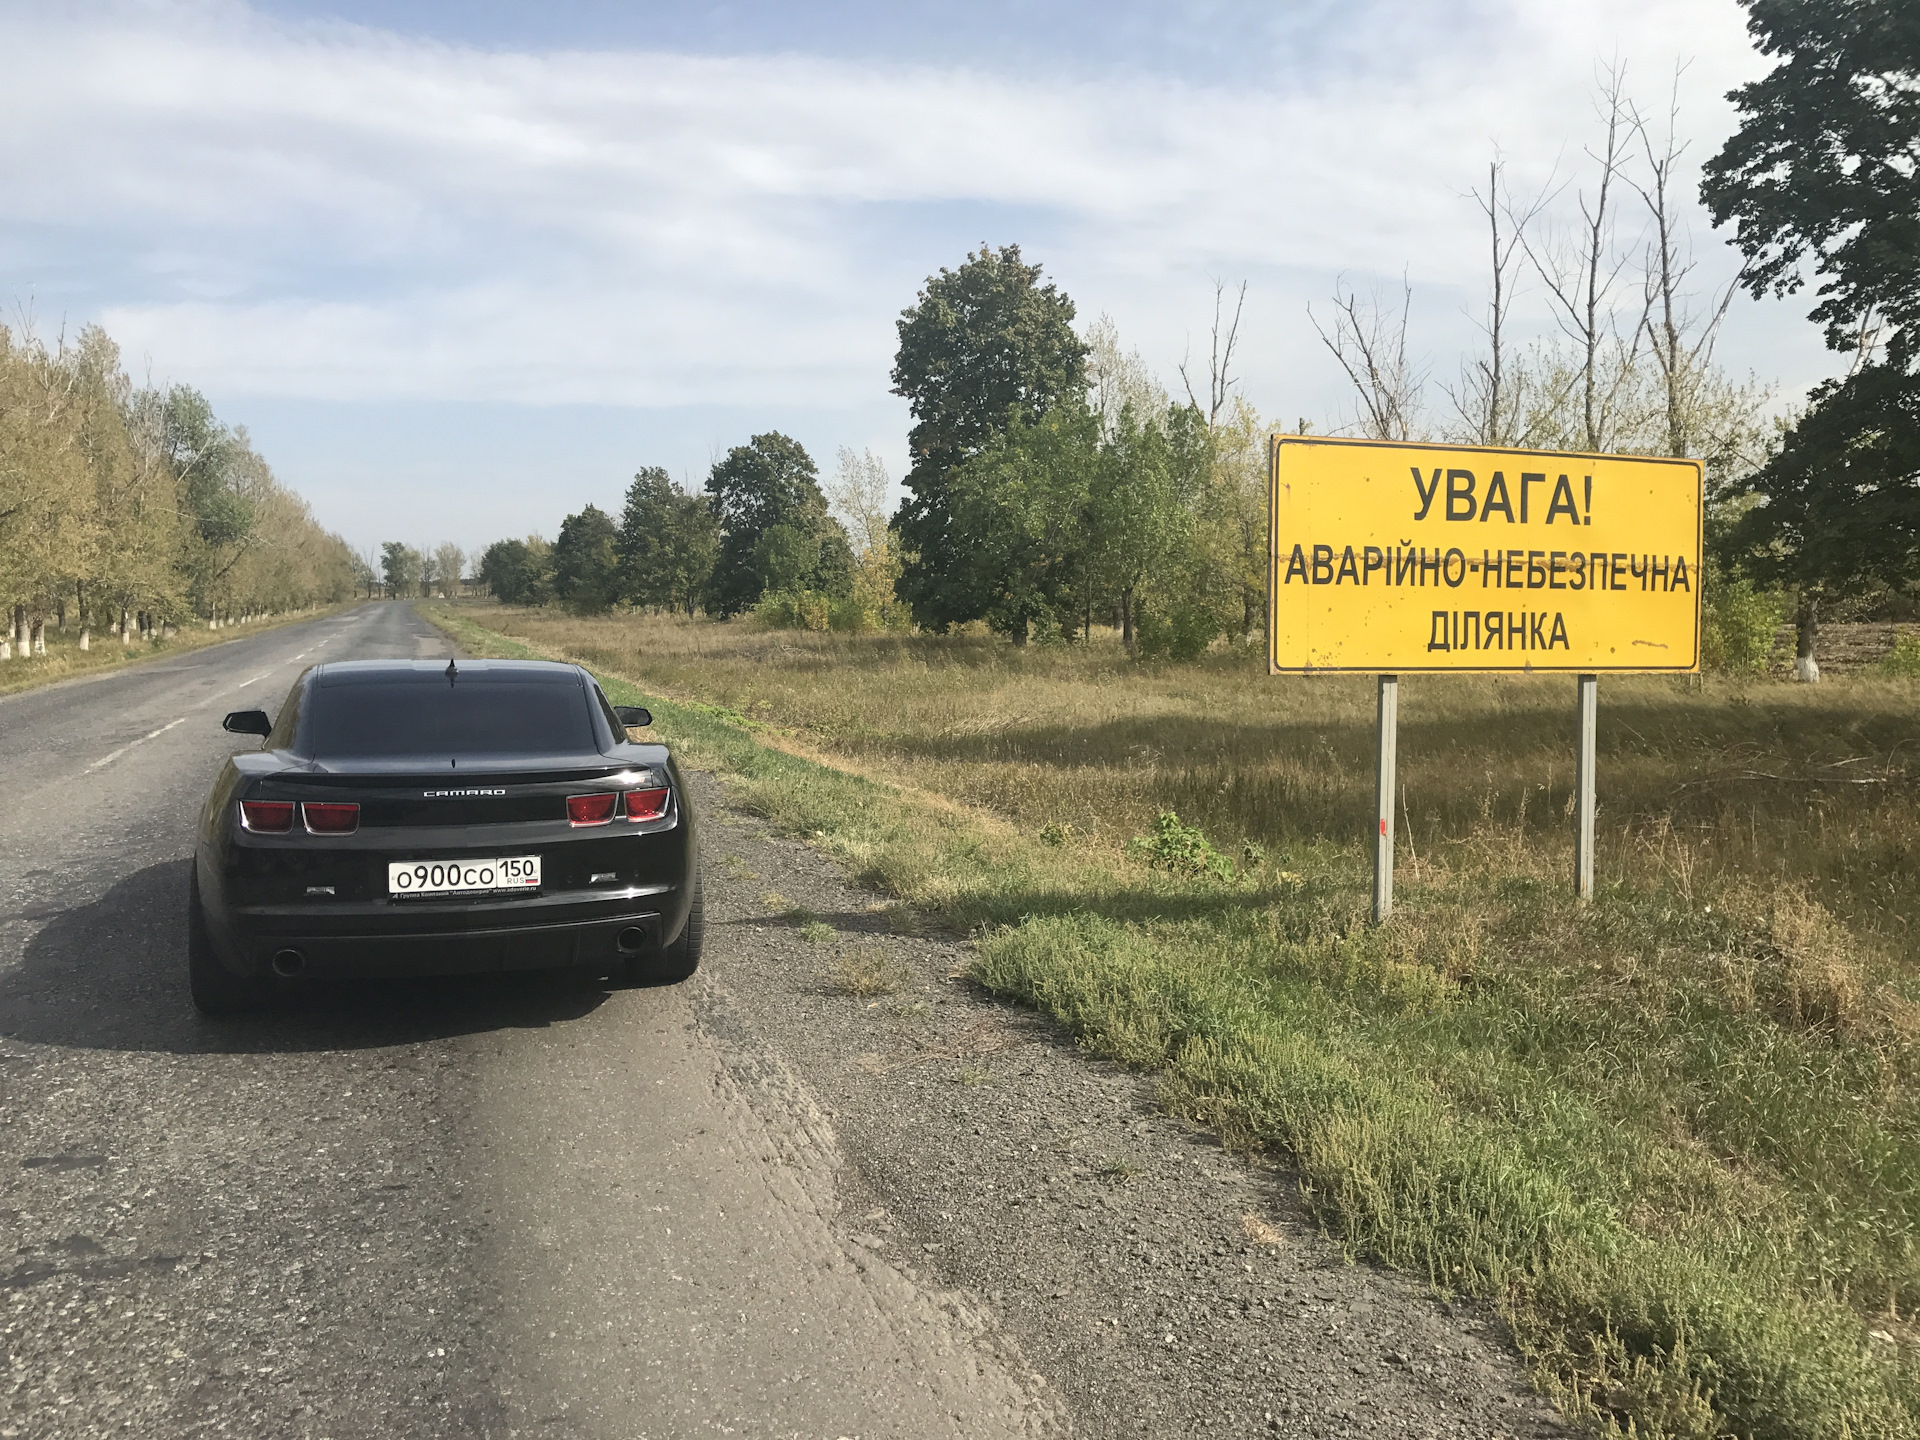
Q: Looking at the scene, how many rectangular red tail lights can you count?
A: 4